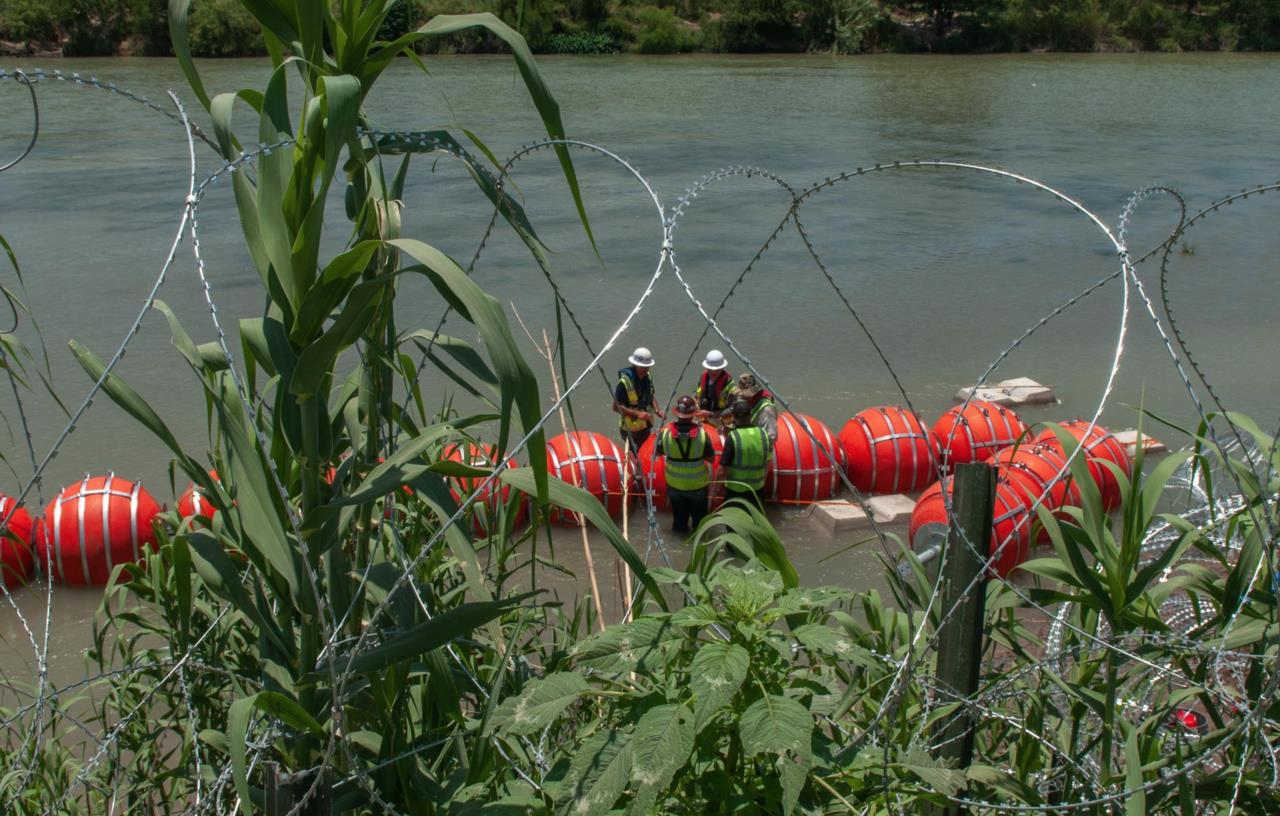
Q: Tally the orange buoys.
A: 13